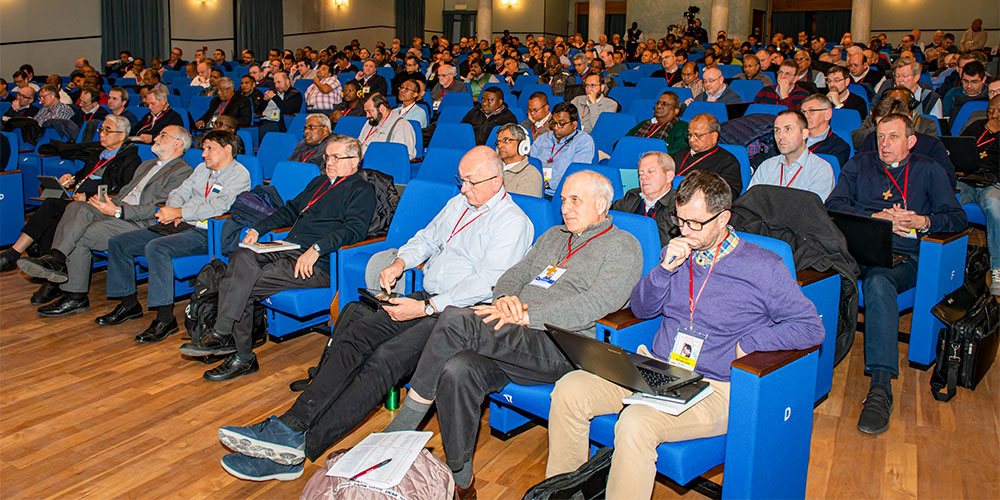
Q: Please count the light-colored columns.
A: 4